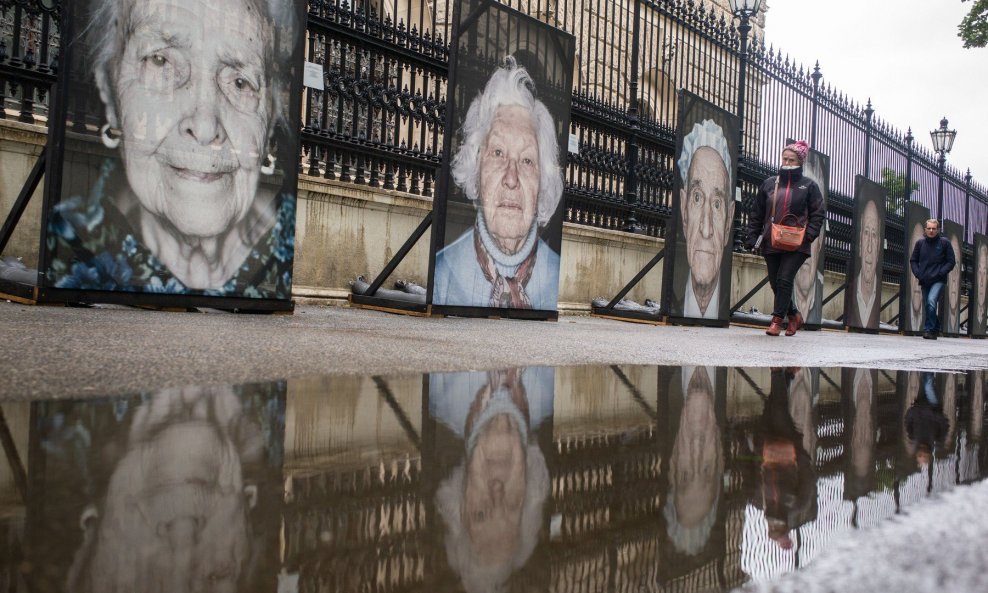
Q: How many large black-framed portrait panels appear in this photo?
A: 8